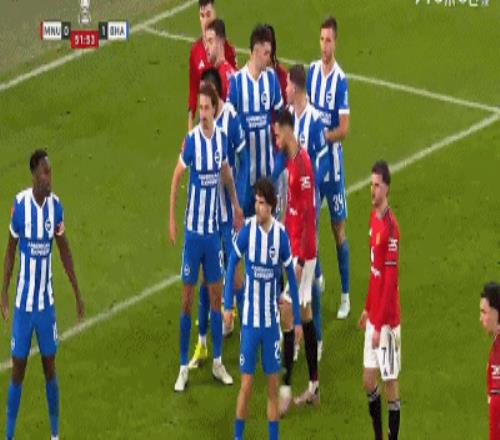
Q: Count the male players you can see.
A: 13